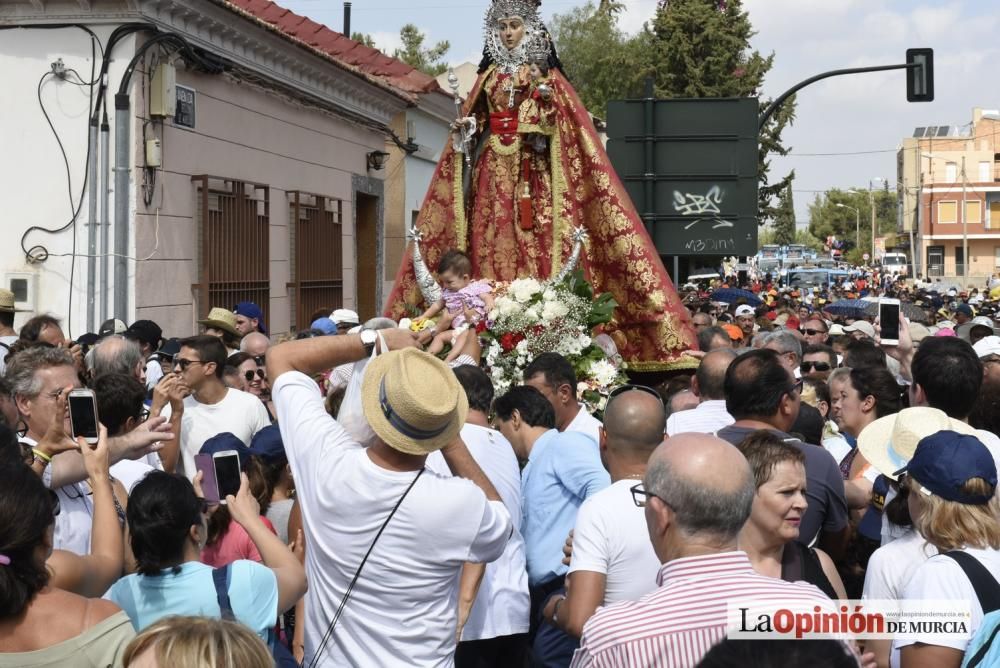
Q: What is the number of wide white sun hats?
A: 1